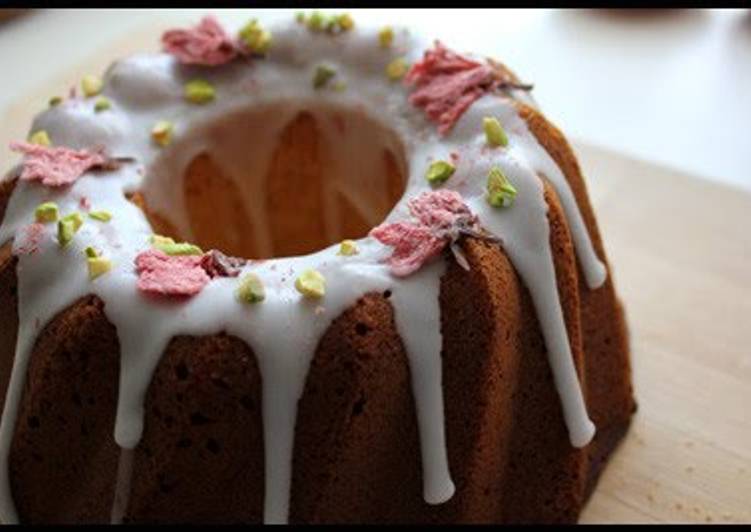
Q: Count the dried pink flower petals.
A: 5